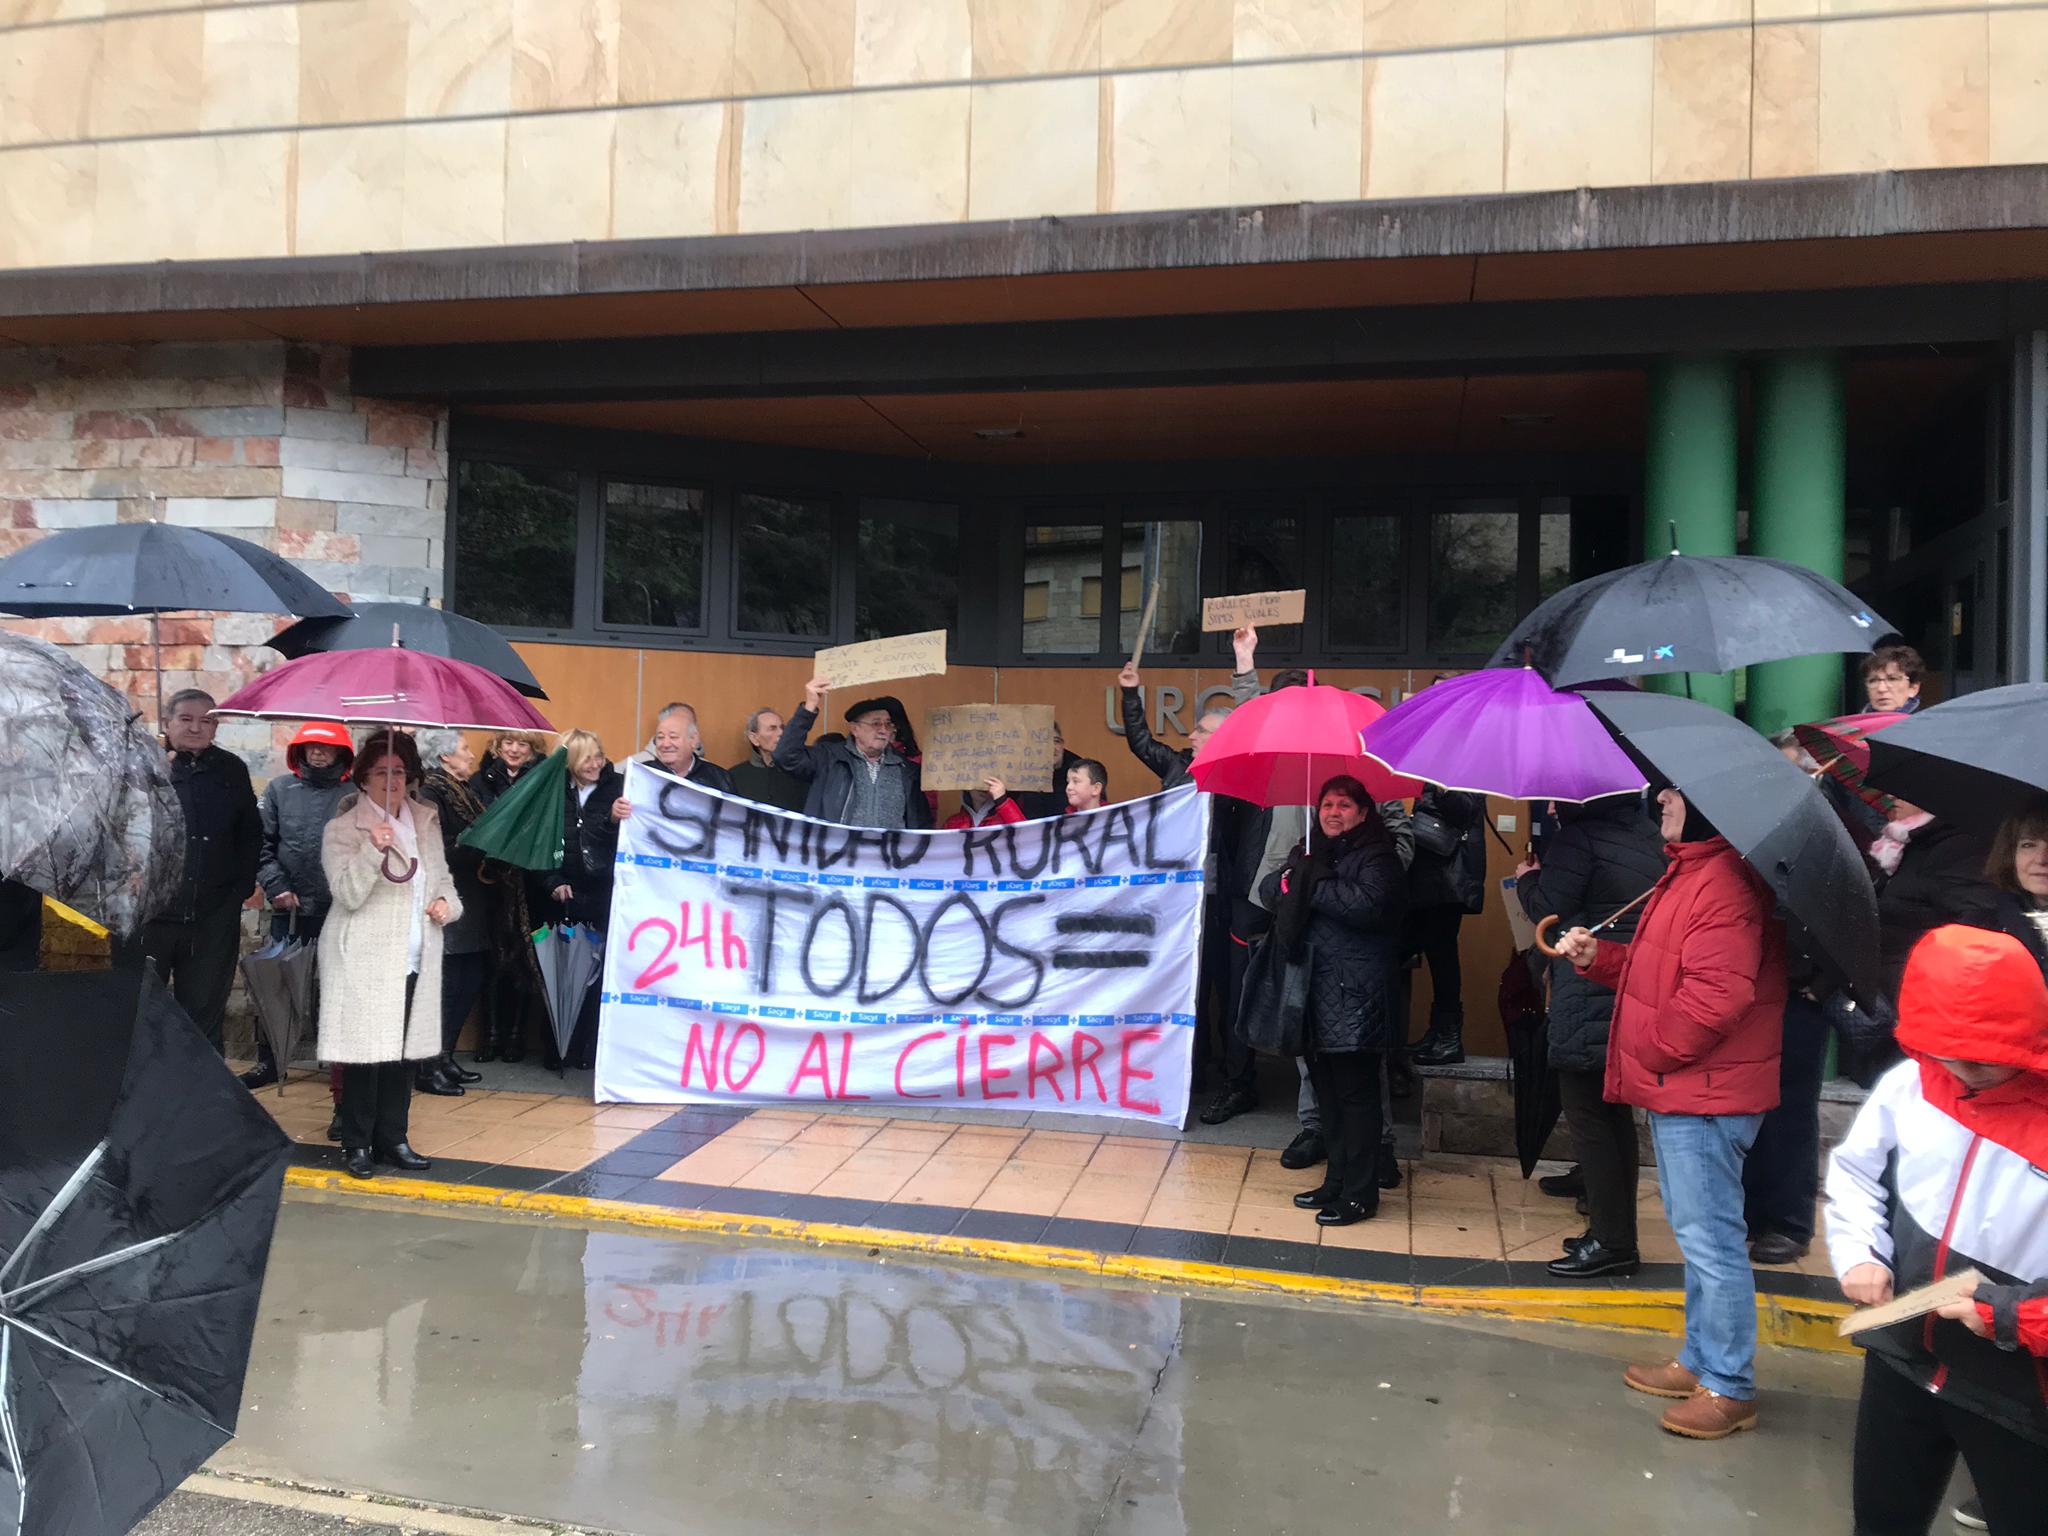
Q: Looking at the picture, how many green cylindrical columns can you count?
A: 2